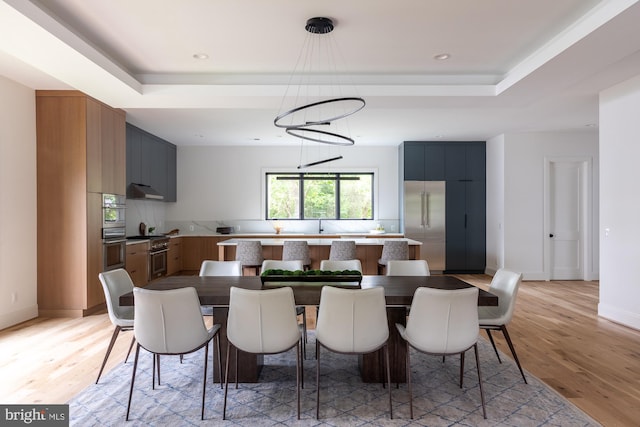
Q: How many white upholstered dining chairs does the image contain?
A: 10